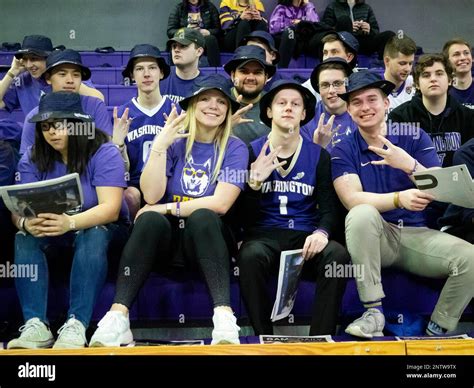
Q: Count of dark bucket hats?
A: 11